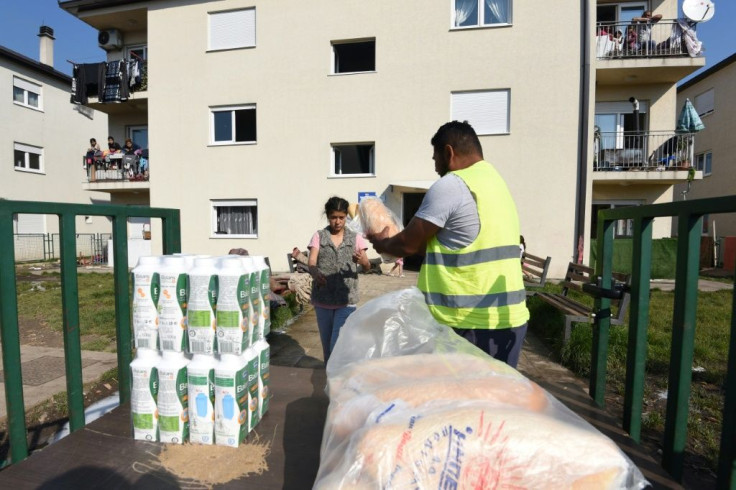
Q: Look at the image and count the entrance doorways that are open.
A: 1